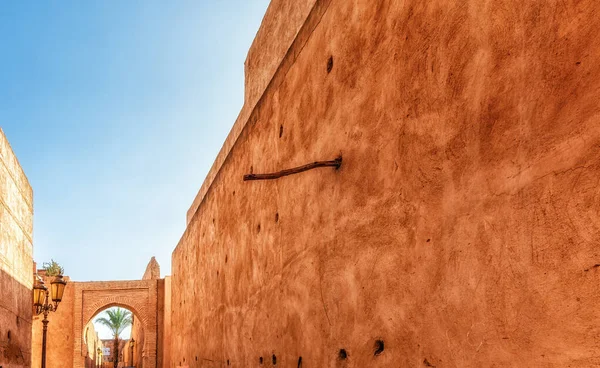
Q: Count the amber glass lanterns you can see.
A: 2